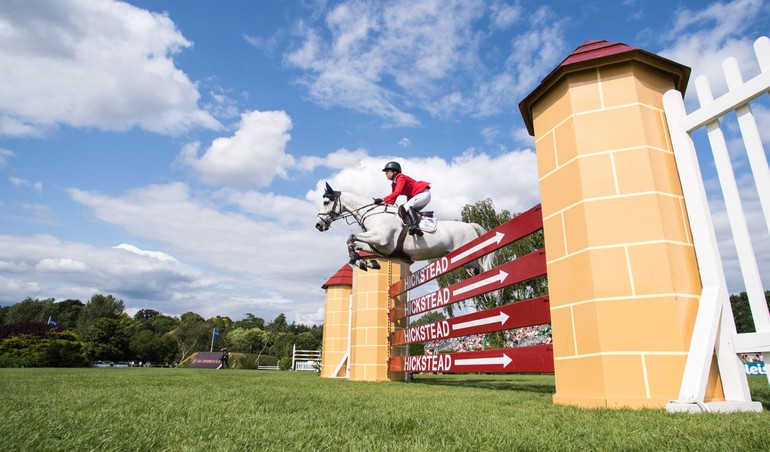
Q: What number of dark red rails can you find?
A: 4